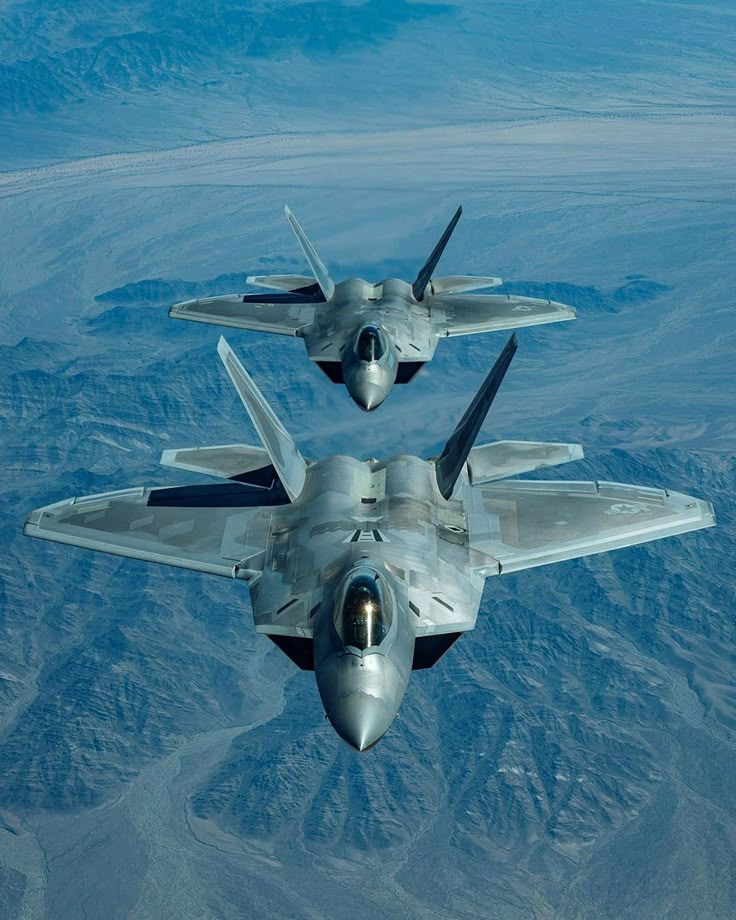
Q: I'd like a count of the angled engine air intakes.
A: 4